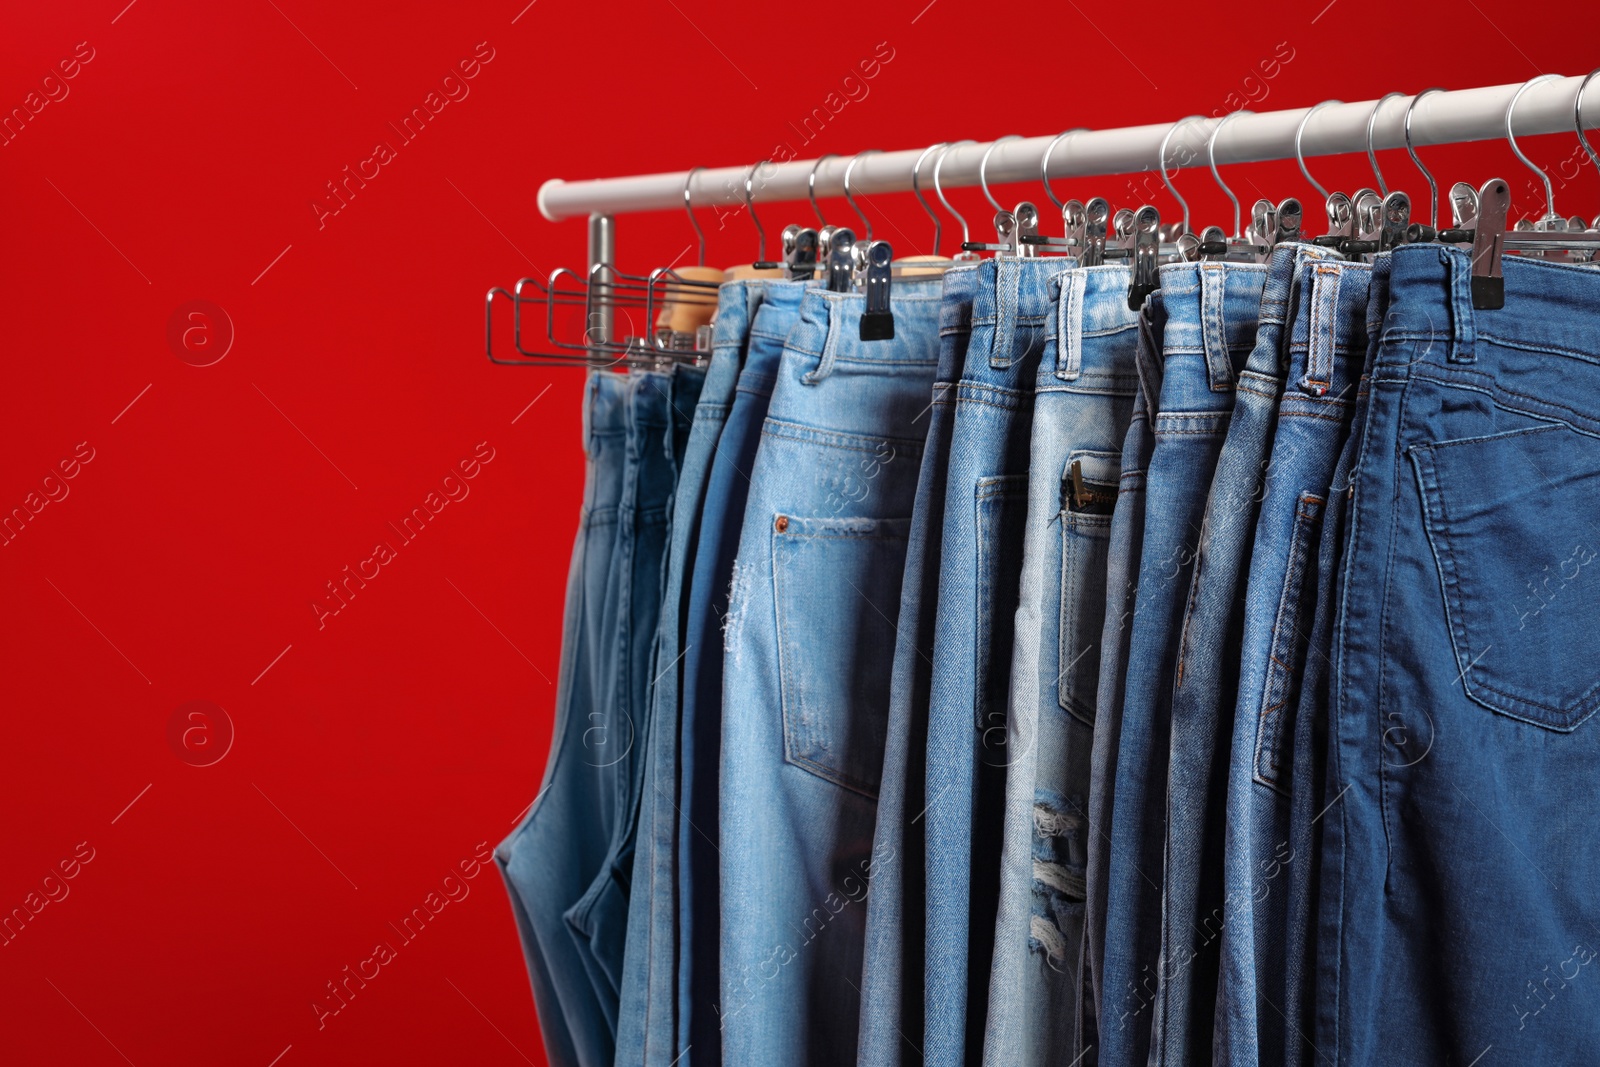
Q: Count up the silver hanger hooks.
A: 15